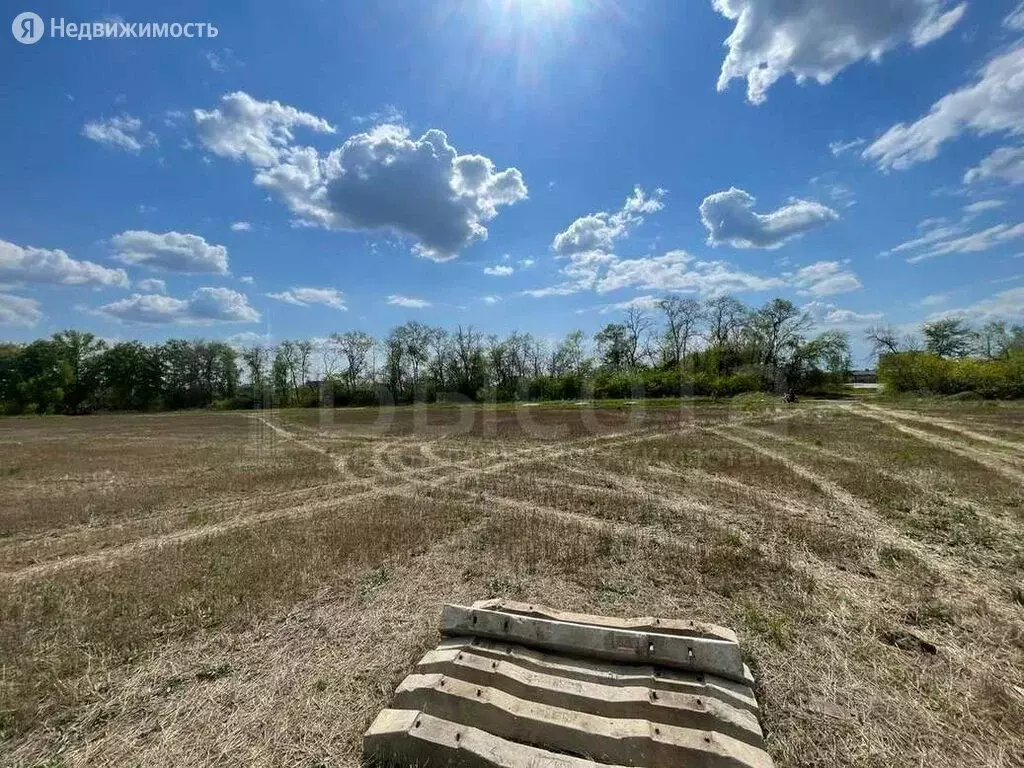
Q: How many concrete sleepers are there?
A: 6